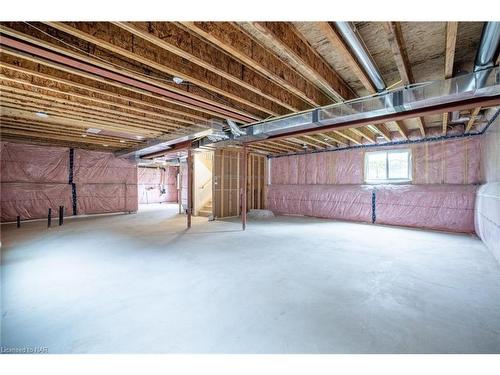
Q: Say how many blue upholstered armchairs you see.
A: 0